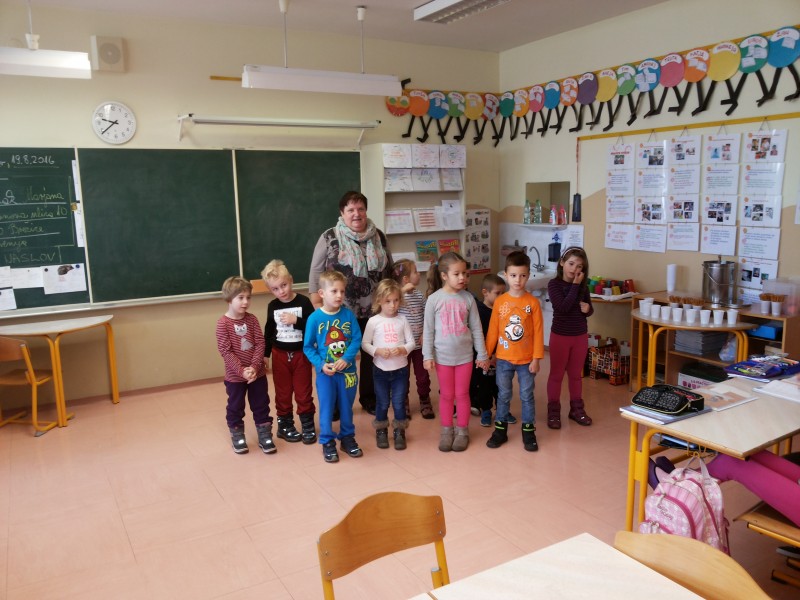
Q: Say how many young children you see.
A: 9